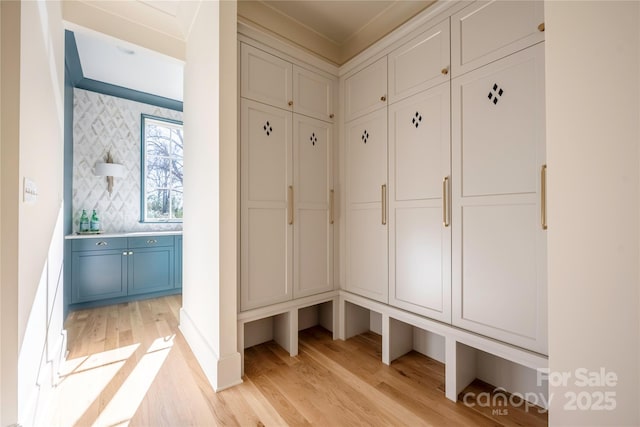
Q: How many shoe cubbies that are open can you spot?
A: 5